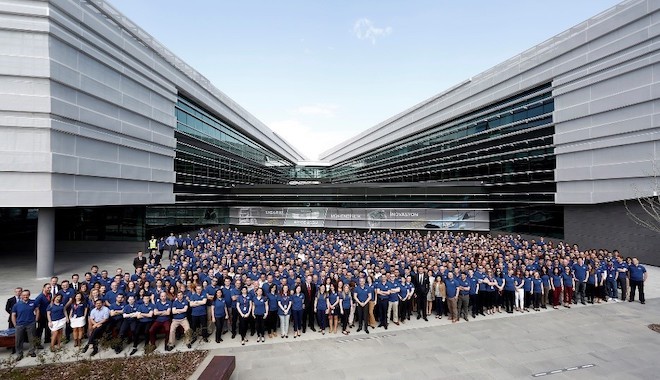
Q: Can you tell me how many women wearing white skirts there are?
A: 2